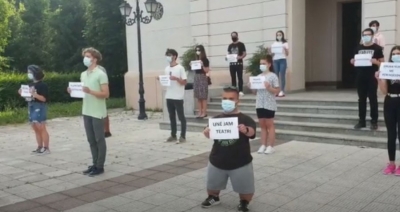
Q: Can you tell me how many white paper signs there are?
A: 10